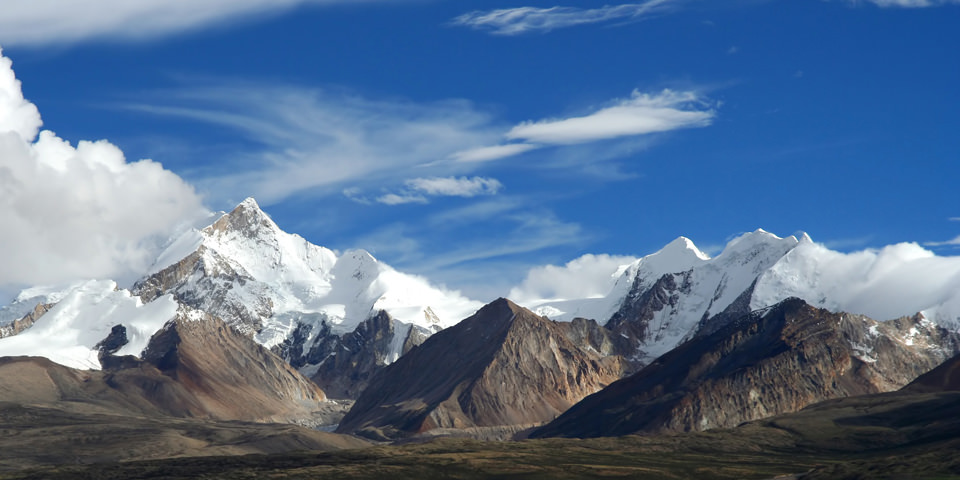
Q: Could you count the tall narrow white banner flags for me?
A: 0